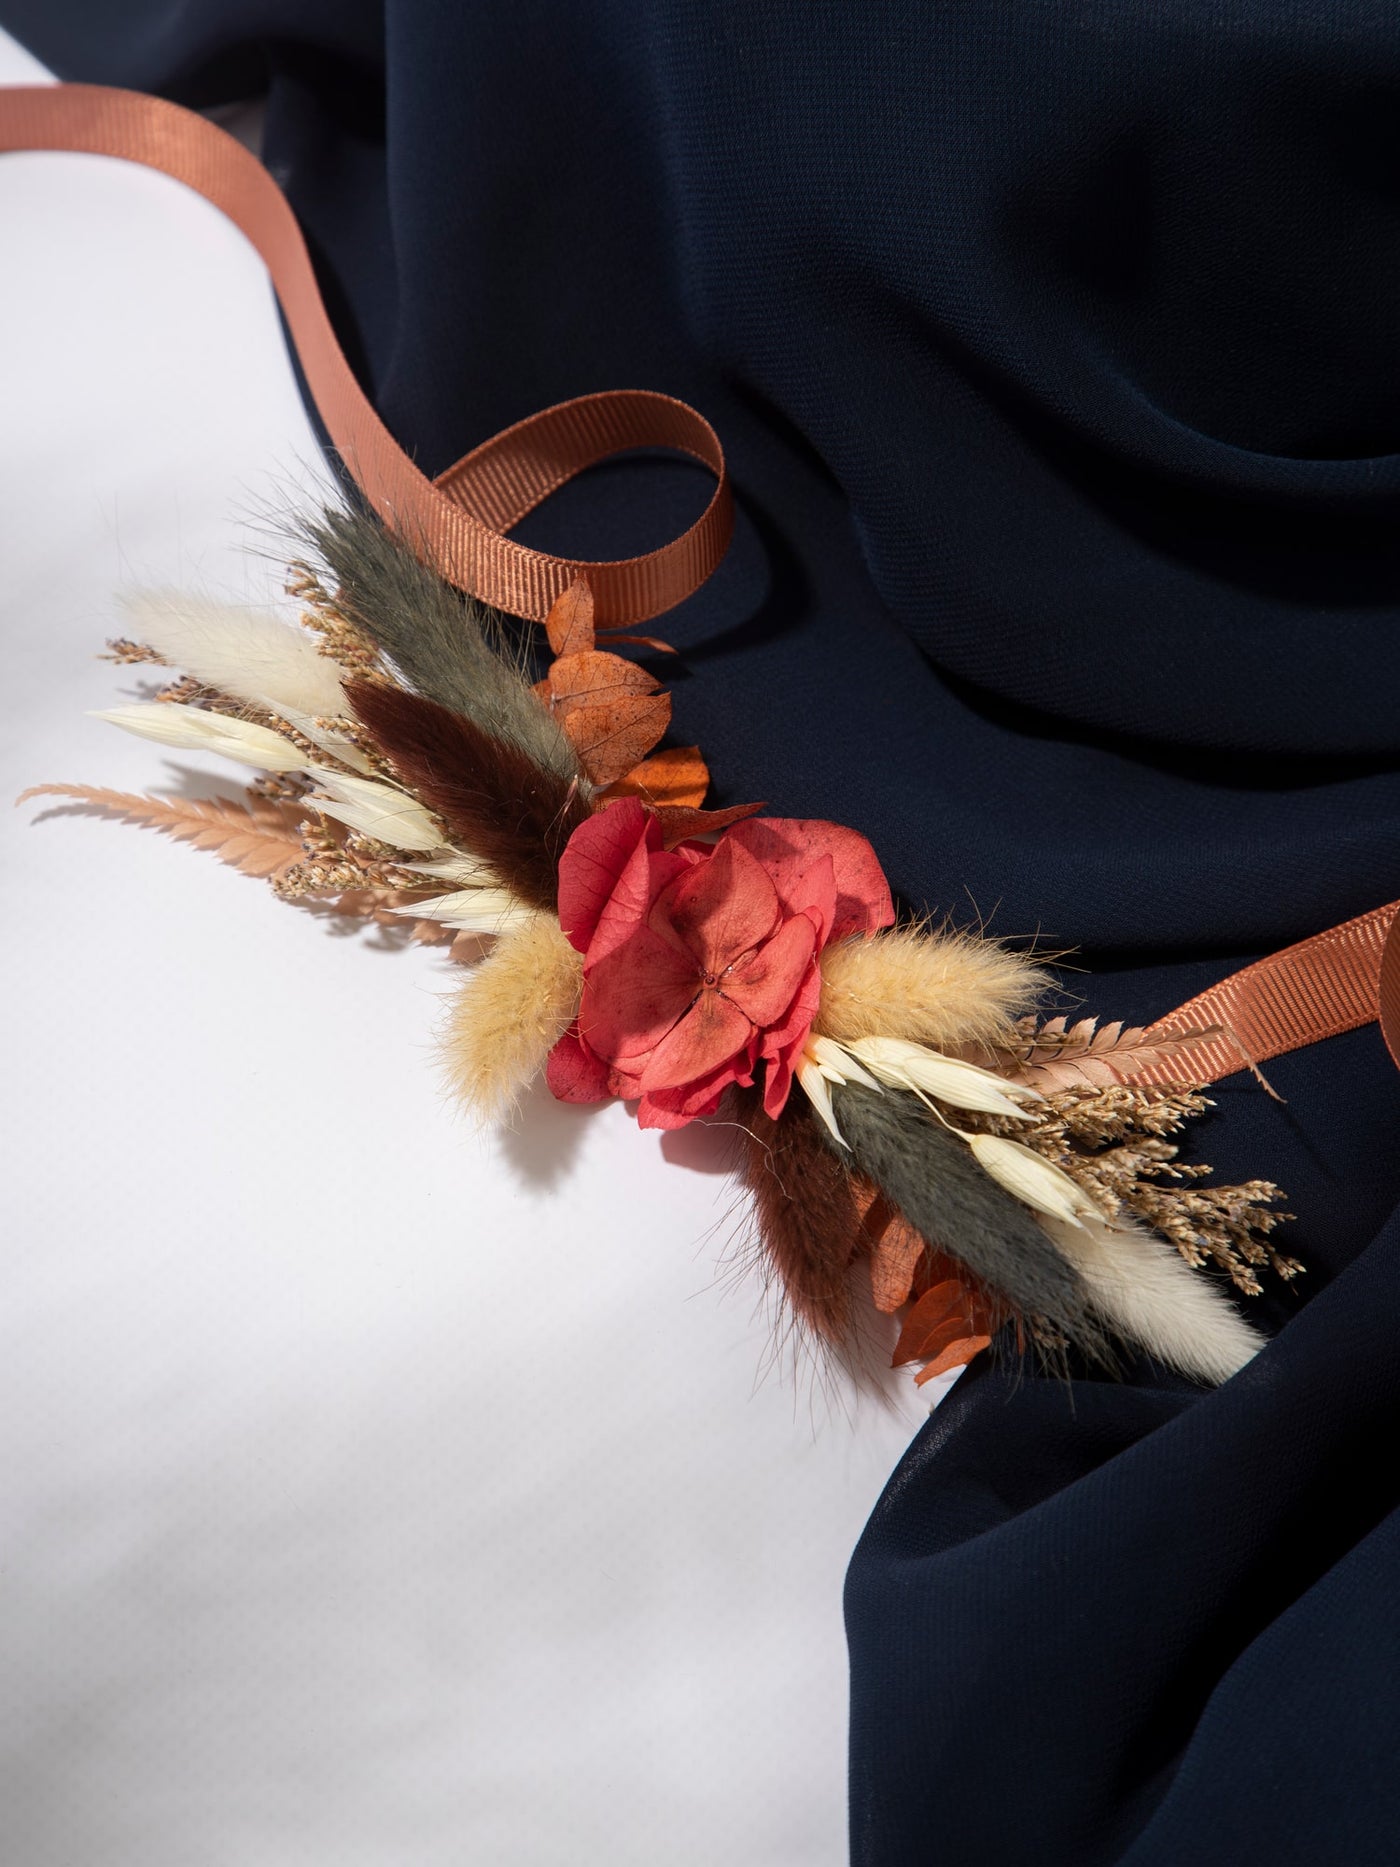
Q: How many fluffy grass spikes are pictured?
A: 8